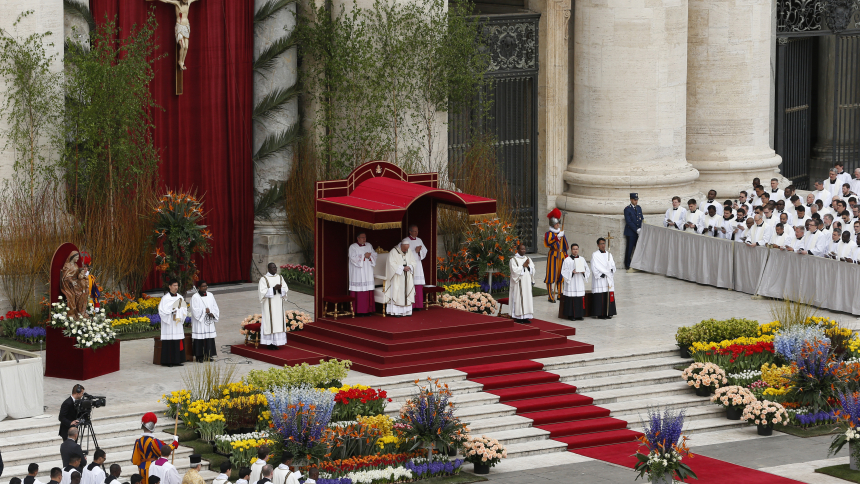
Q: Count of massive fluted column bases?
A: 2